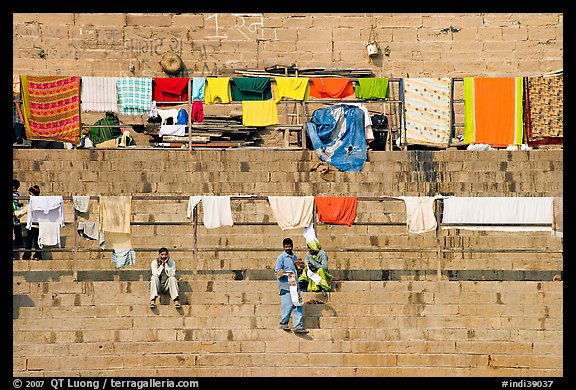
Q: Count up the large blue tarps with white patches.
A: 1